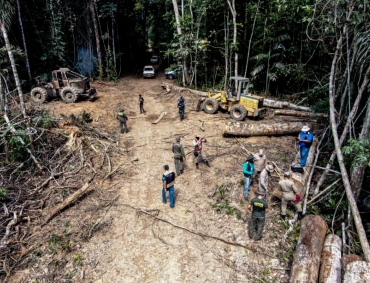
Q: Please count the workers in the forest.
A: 12